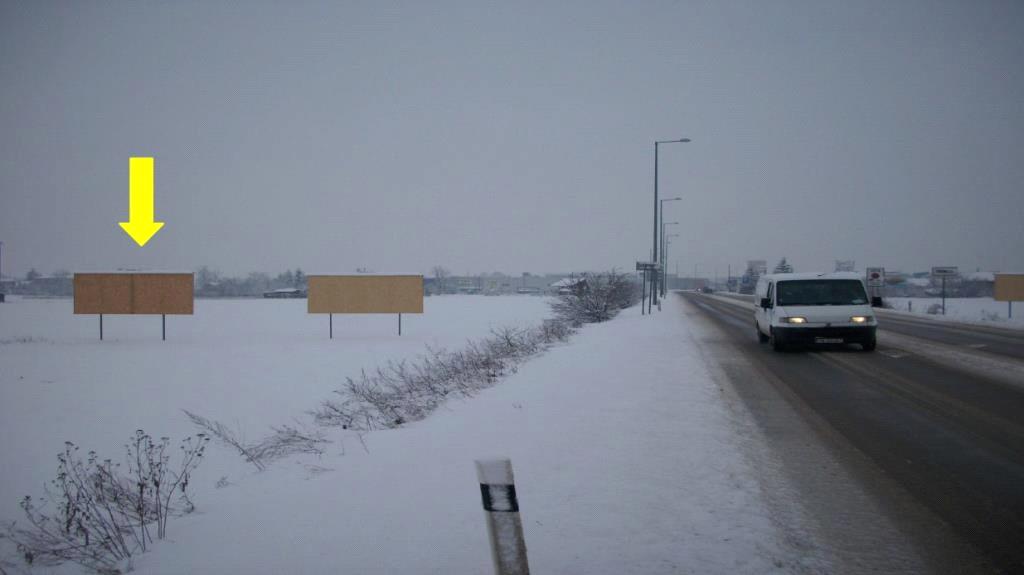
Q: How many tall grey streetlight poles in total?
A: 4